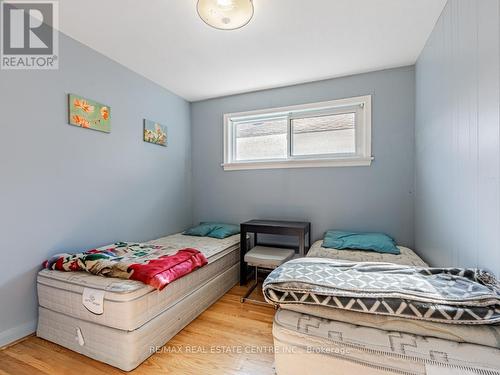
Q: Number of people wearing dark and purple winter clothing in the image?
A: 0